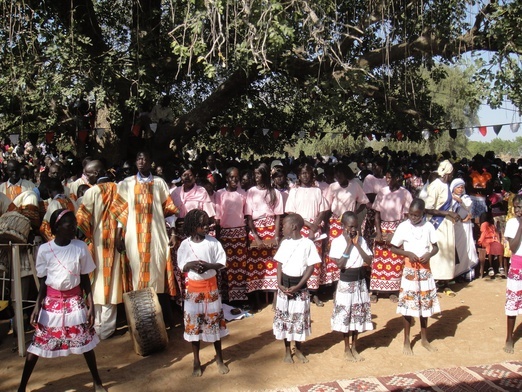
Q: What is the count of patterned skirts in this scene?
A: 12